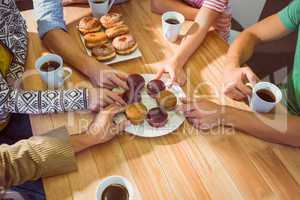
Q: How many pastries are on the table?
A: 12